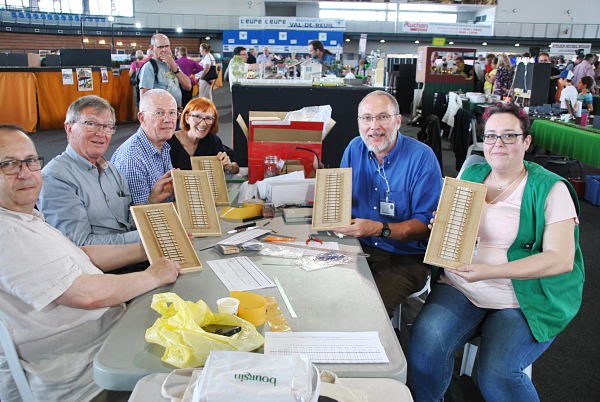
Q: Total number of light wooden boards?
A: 5